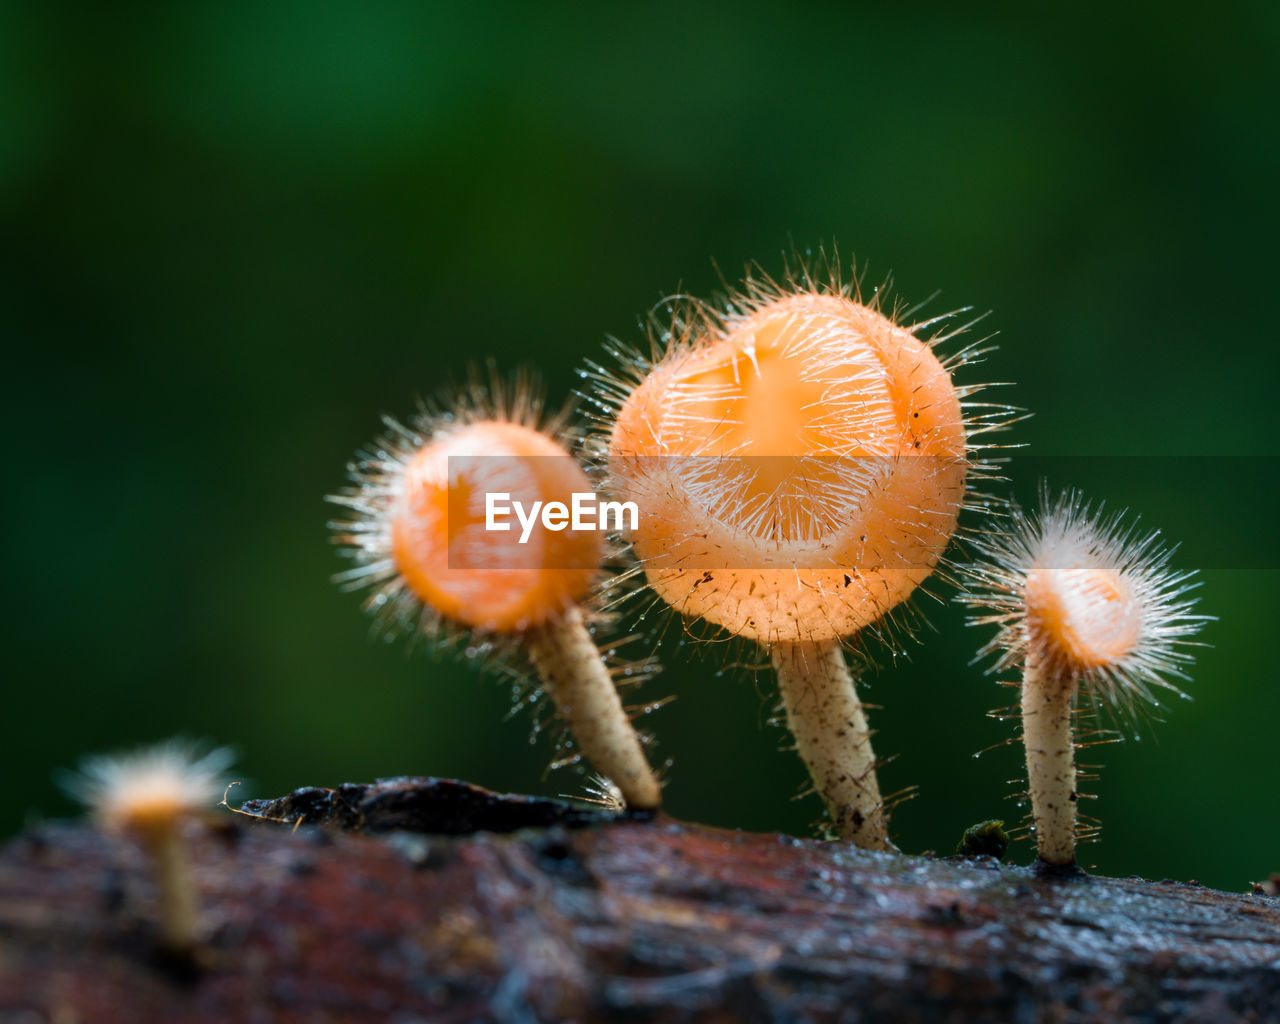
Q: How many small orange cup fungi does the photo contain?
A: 4